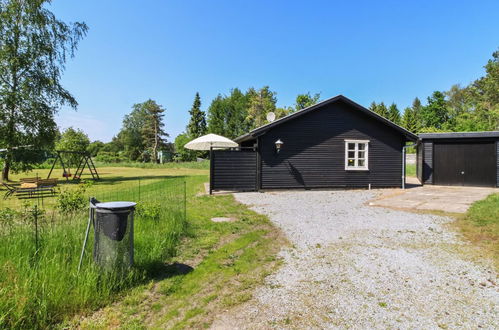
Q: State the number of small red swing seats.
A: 2